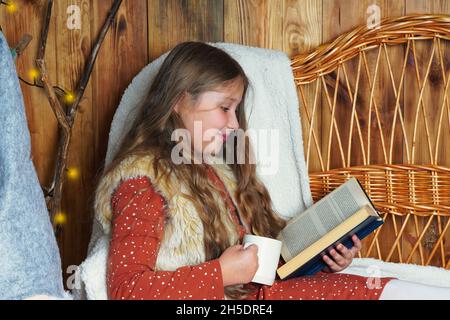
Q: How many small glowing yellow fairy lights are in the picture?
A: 5